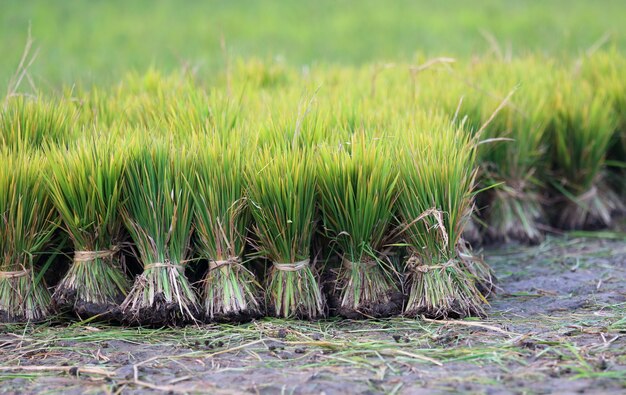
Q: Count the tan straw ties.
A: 7